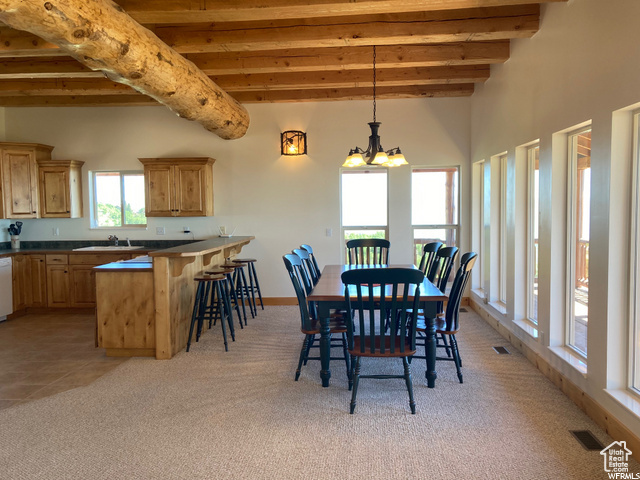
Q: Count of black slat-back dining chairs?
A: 8